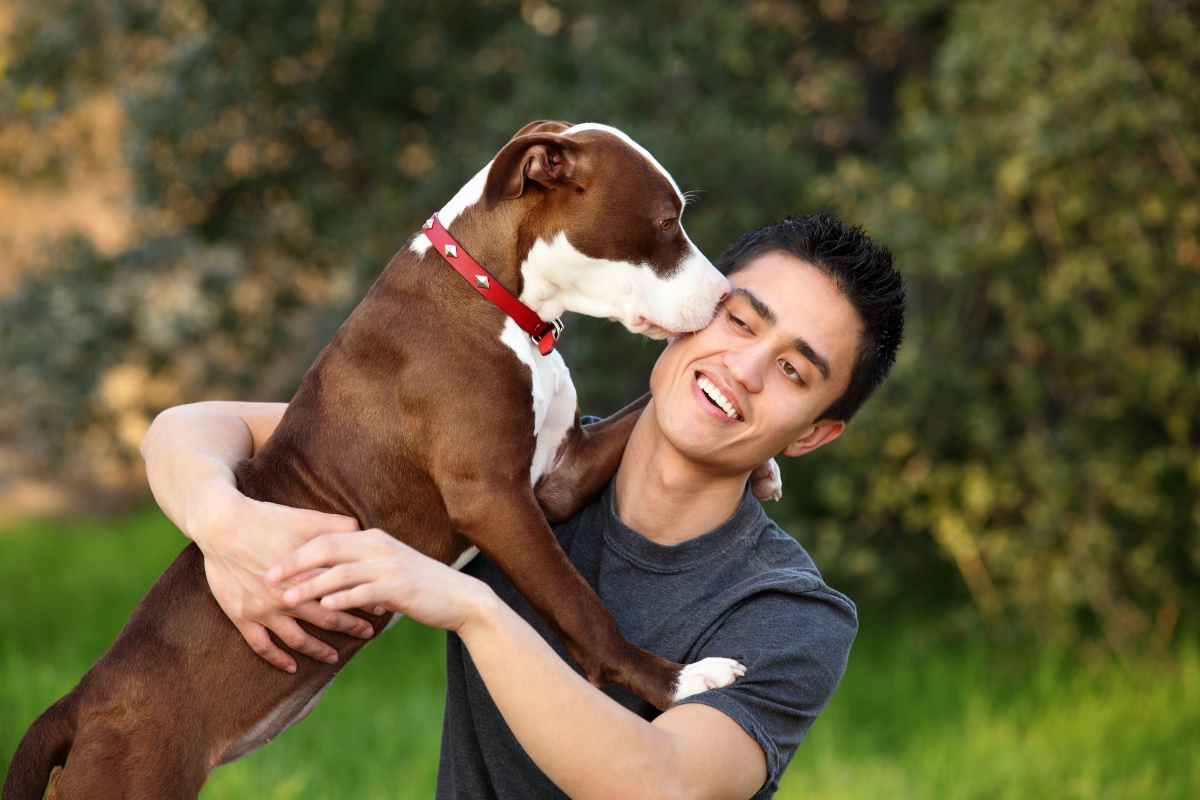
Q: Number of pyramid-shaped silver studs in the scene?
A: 3